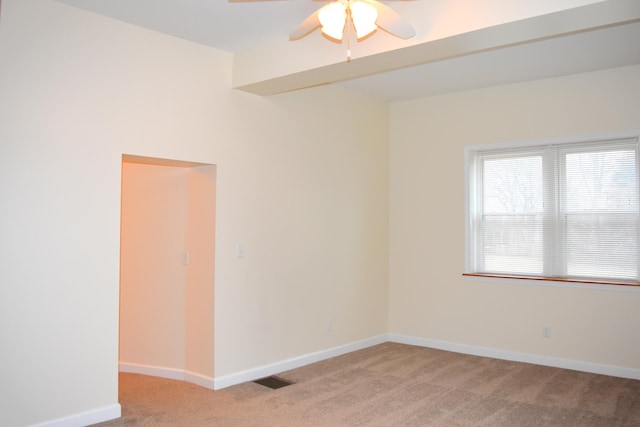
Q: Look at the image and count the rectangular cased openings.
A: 1